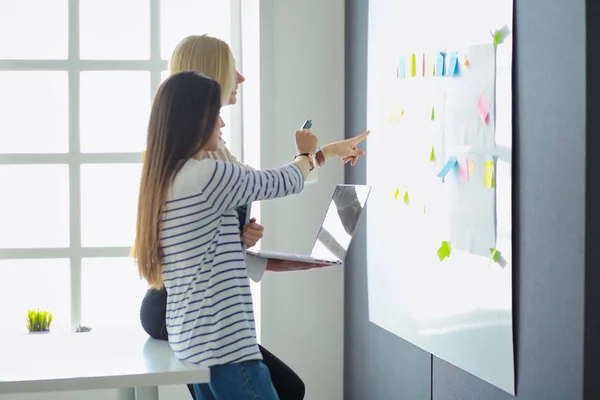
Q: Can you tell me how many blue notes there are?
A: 4